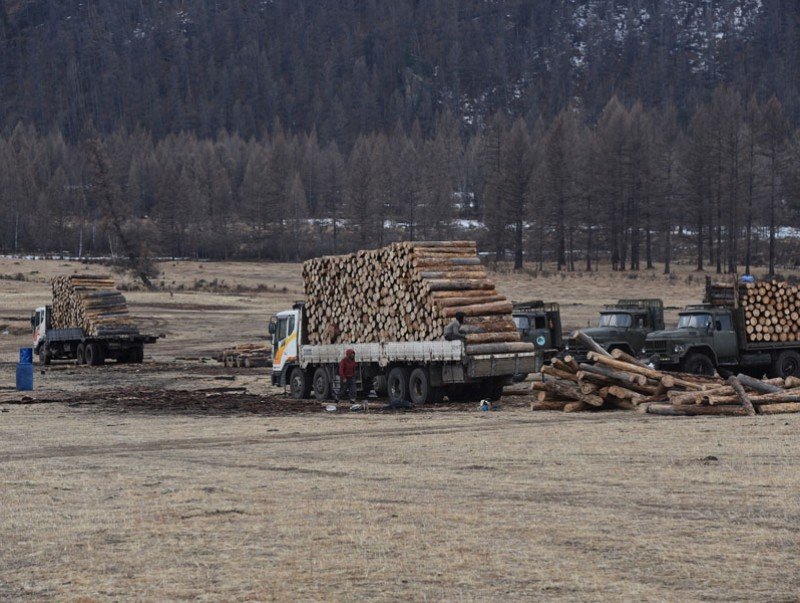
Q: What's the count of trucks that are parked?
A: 5